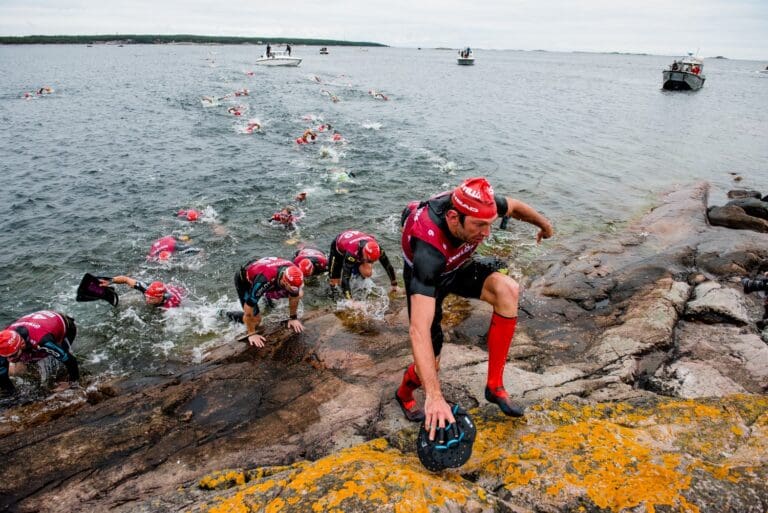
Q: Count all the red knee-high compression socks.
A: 2